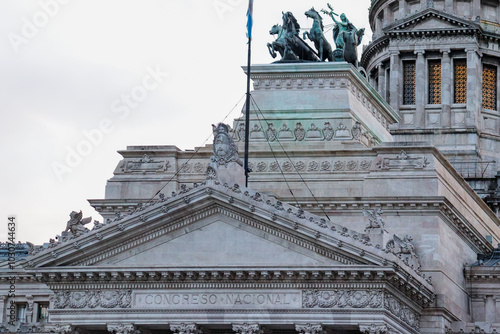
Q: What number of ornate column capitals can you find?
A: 6